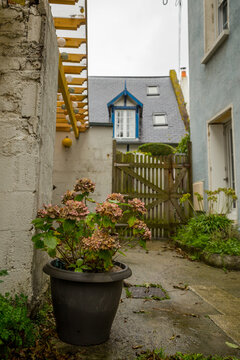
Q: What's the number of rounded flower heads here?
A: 9